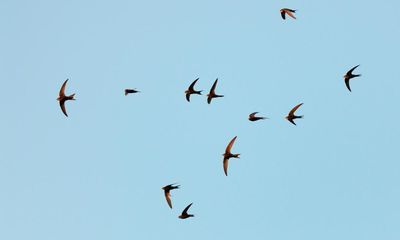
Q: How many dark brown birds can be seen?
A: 11